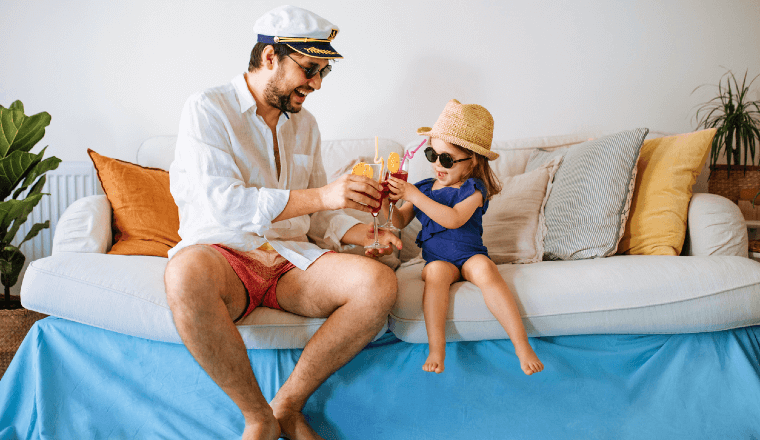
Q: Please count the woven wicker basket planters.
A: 2